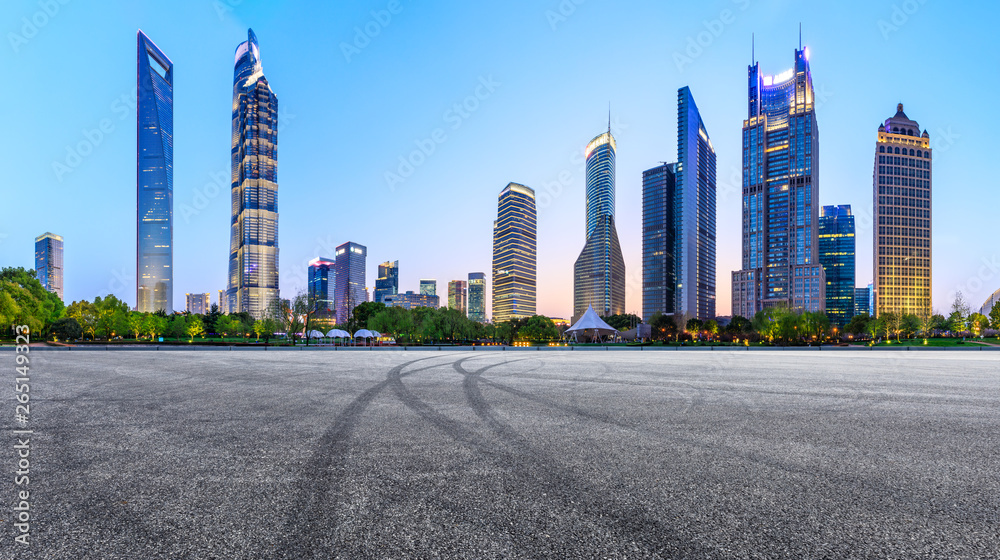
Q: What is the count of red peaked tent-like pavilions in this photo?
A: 0